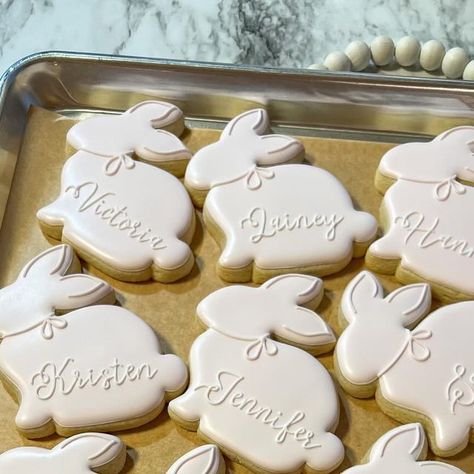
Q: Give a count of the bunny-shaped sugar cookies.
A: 9